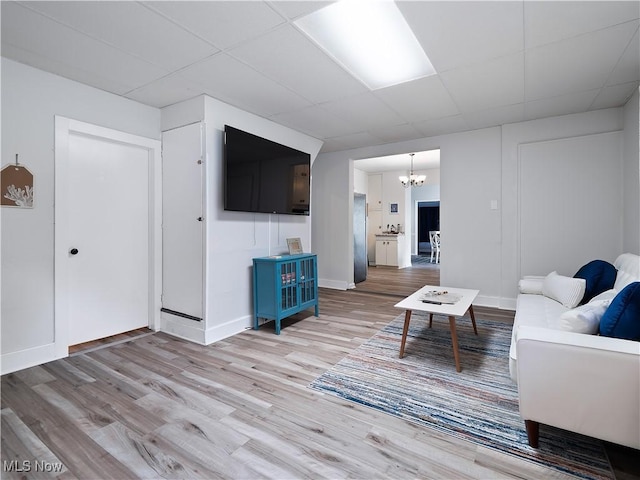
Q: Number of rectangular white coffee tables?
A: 1